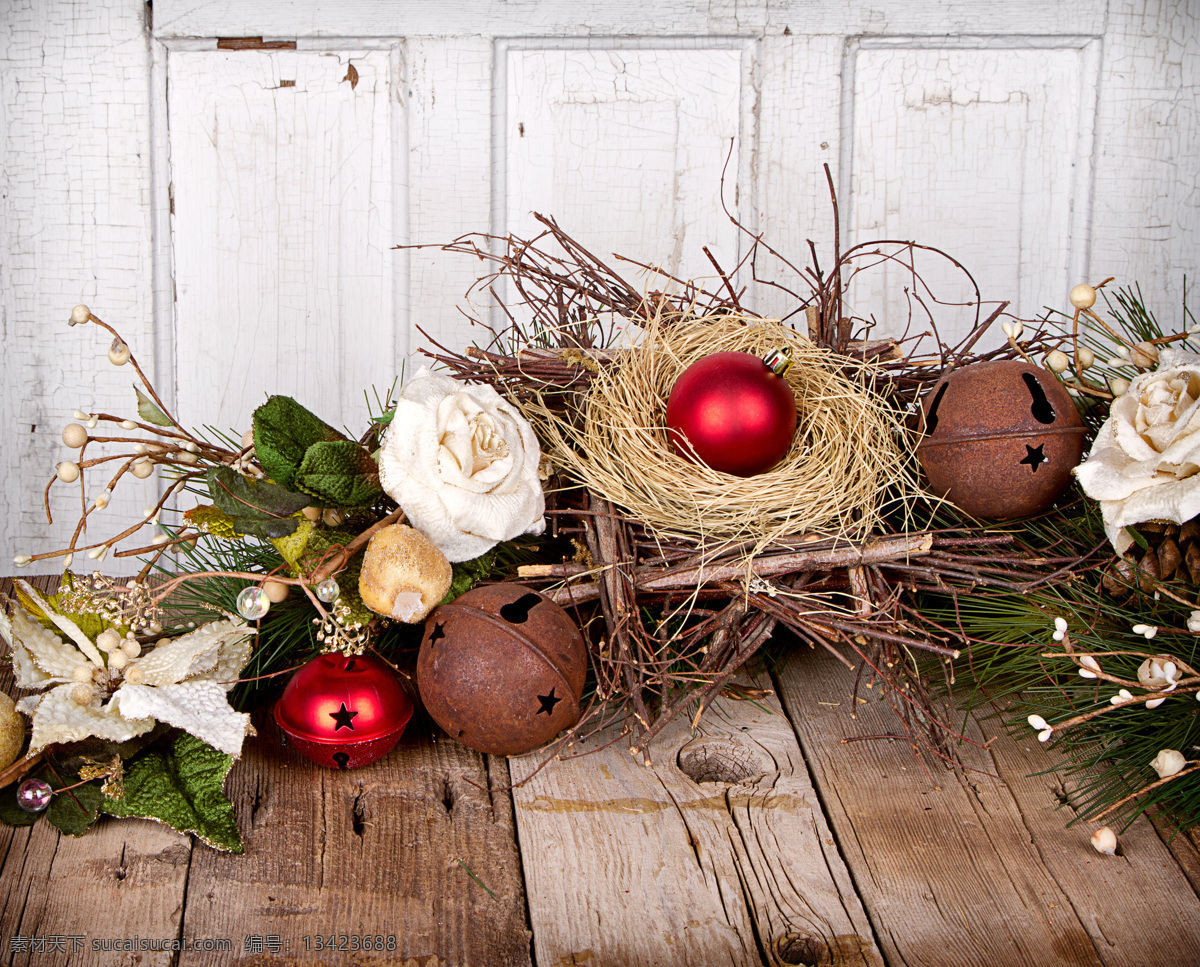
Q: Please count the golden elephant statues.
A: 0